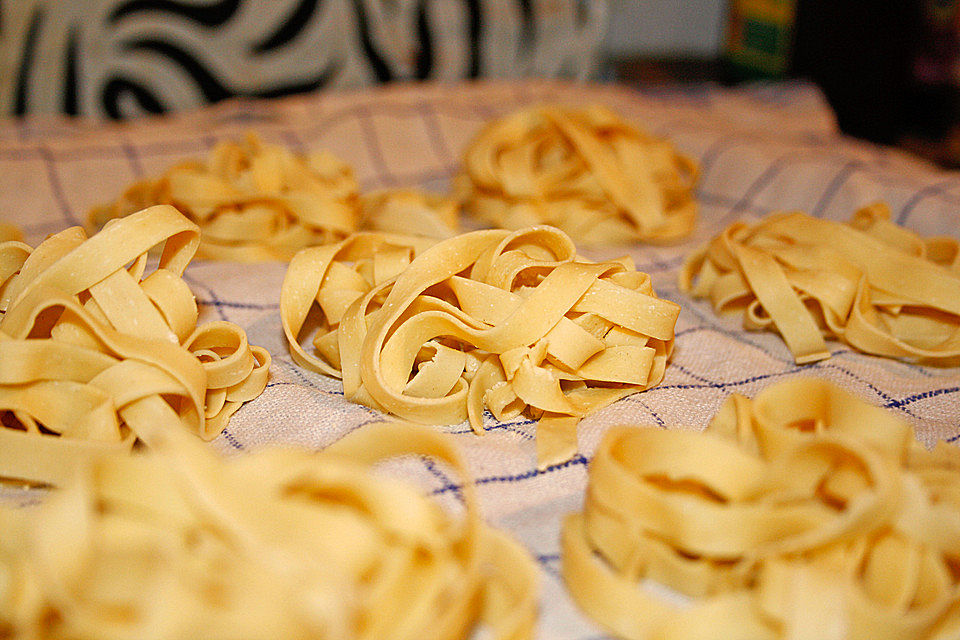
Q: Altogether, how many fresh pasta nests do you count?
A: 7